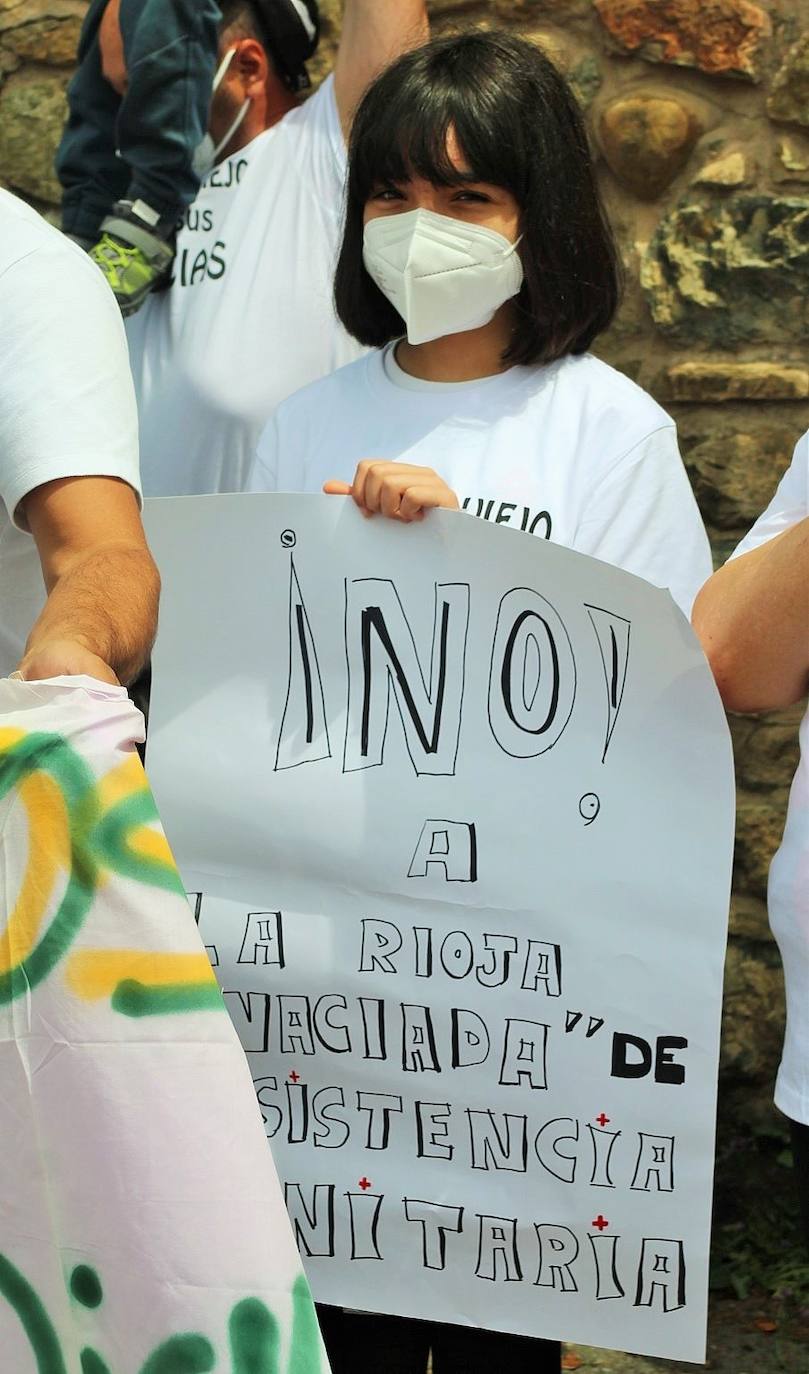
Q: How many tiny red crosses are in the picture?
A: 4